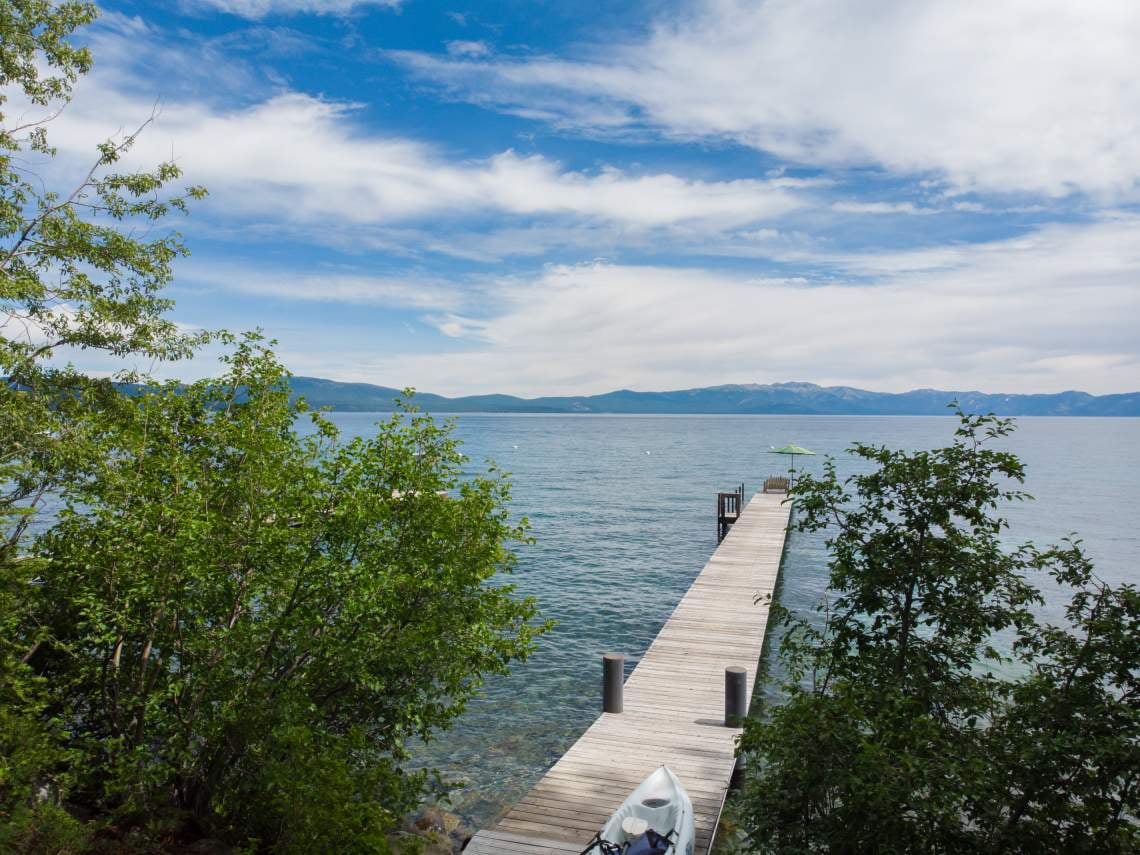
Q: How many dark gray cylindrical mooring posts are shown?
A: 2